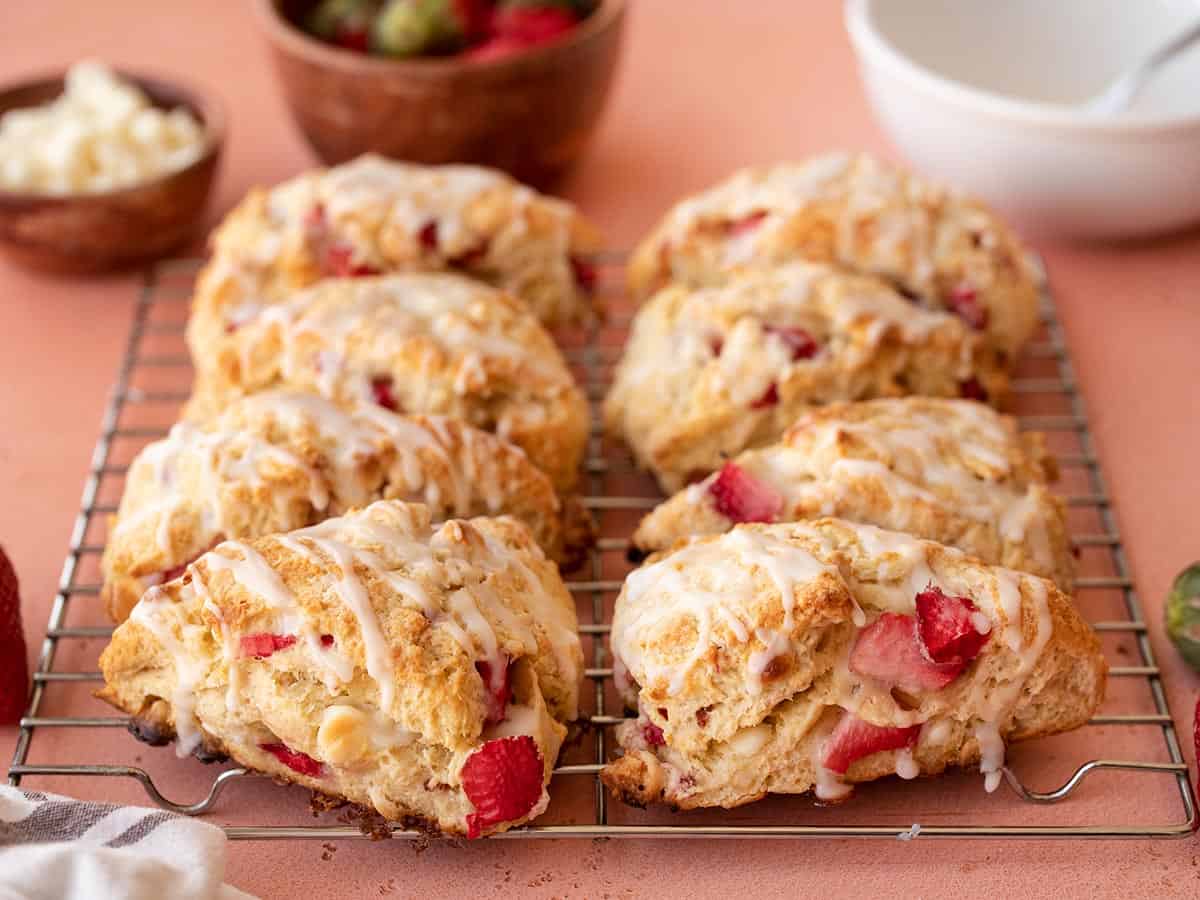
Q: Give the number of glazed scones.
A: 8